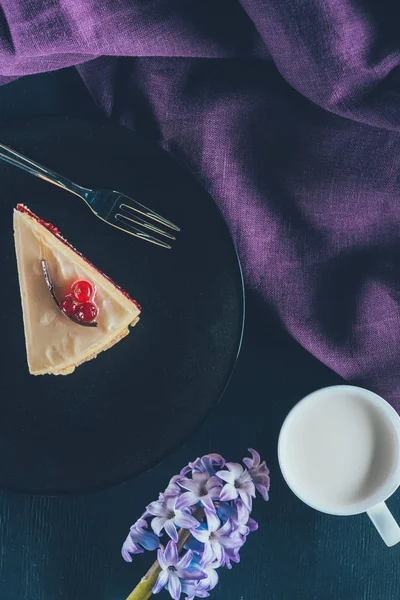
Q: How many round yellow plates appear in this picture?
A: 0